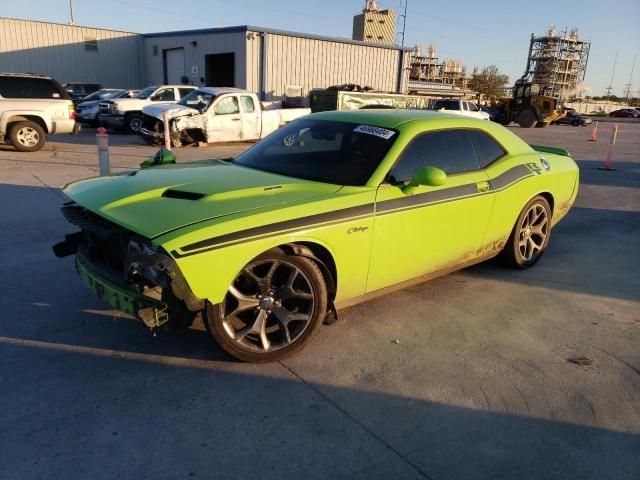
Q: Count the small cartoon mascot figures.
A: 0